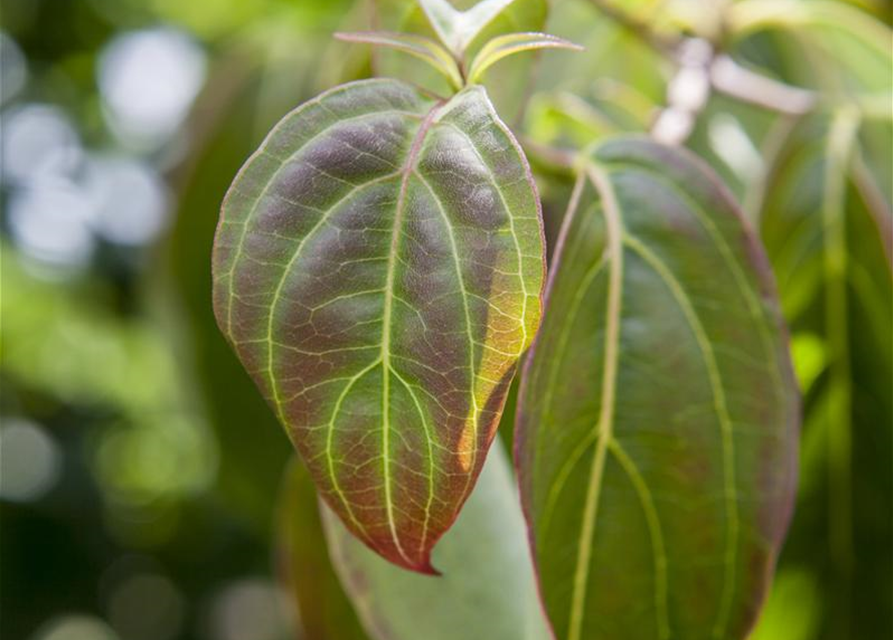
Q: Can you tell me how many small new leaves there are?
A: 4